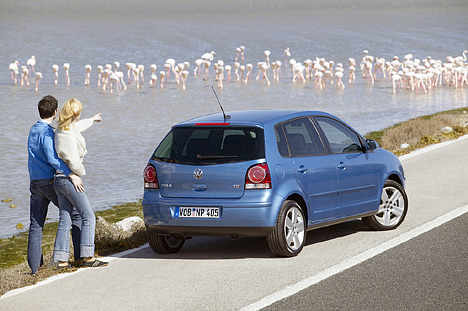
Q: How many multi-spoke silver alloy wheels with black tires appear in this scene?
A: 2